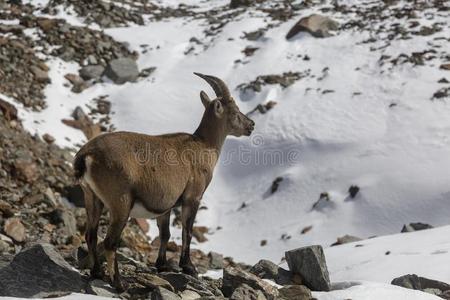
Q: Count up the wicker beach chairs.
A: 0